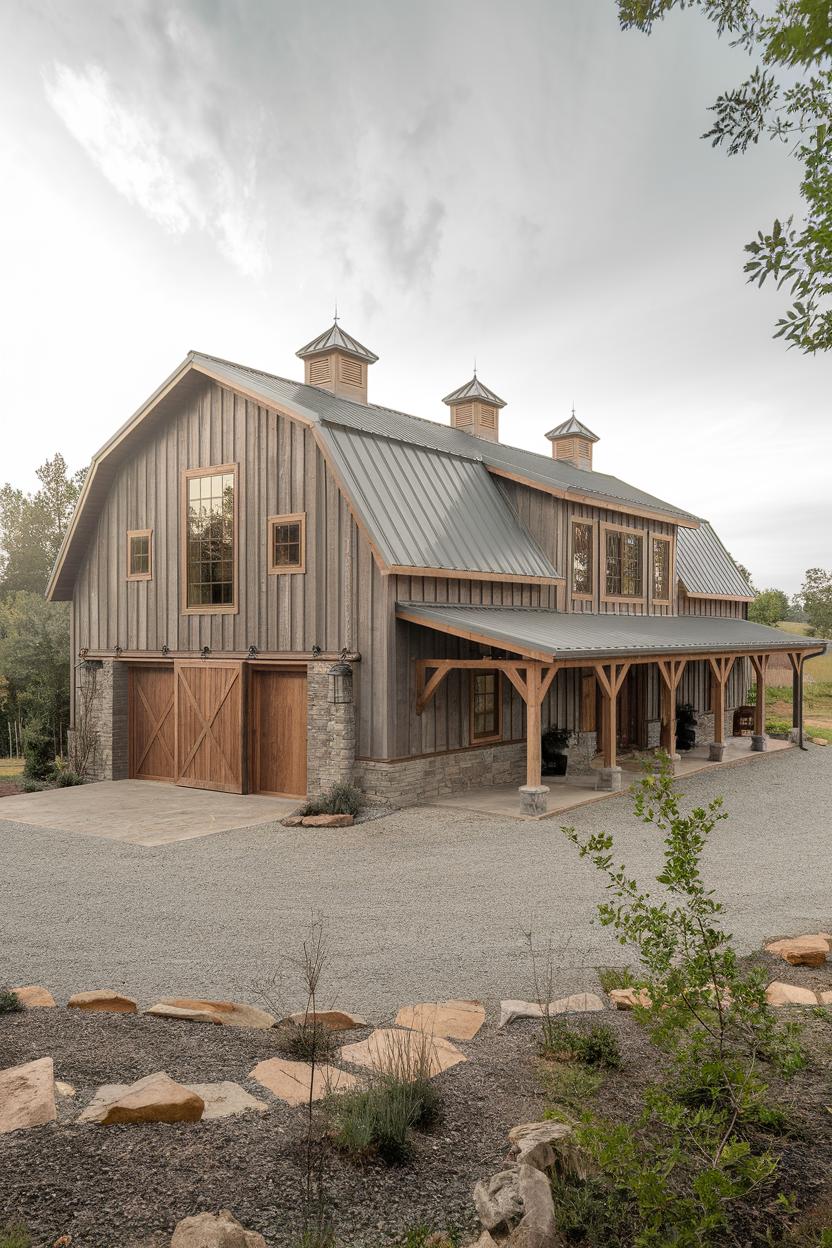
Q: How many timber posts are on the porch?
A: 6